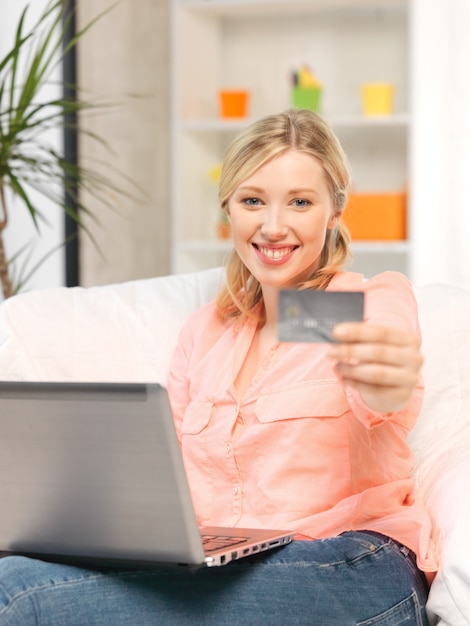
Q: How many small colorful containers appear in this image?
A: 3